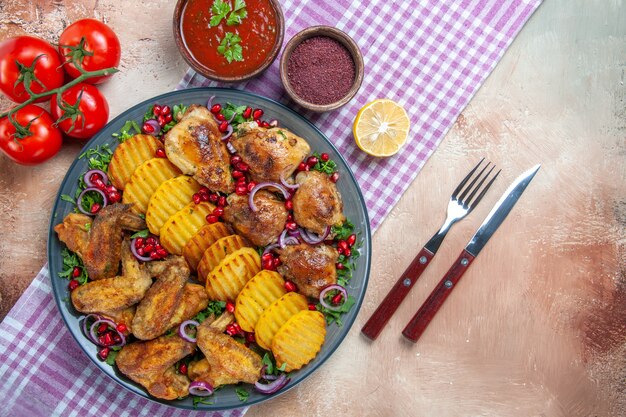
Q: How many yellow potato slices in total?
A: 10